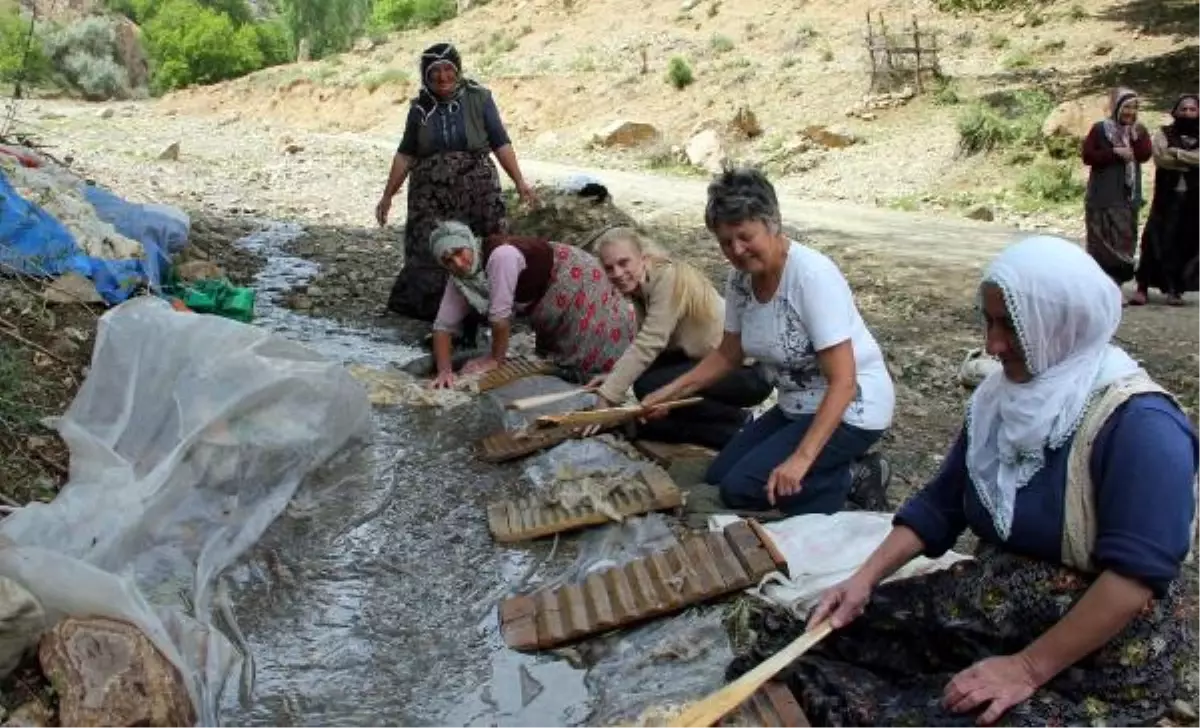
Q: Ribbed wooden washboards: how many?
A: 5